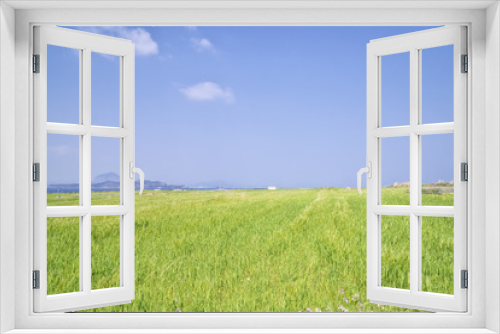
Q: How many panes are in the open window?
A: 12